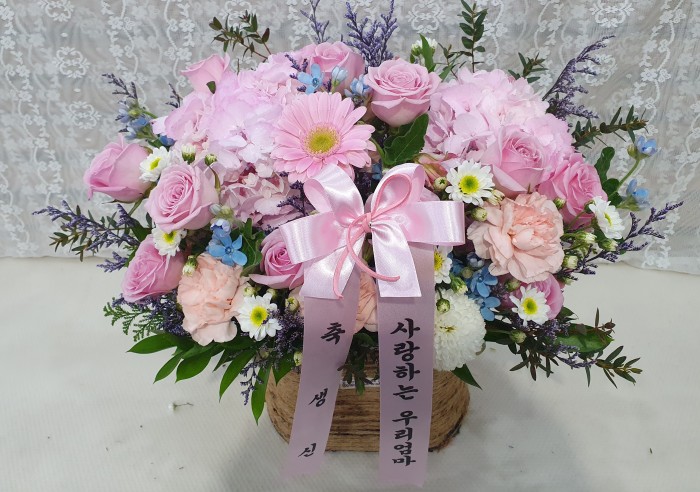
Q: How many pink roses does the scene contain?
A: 10